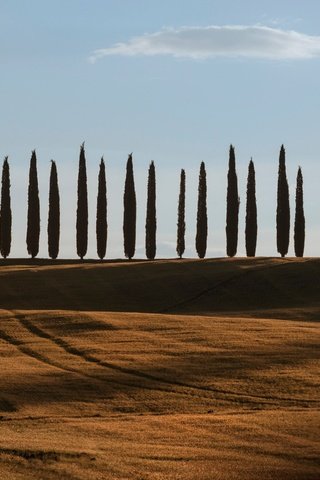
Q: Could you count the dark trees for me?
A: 13